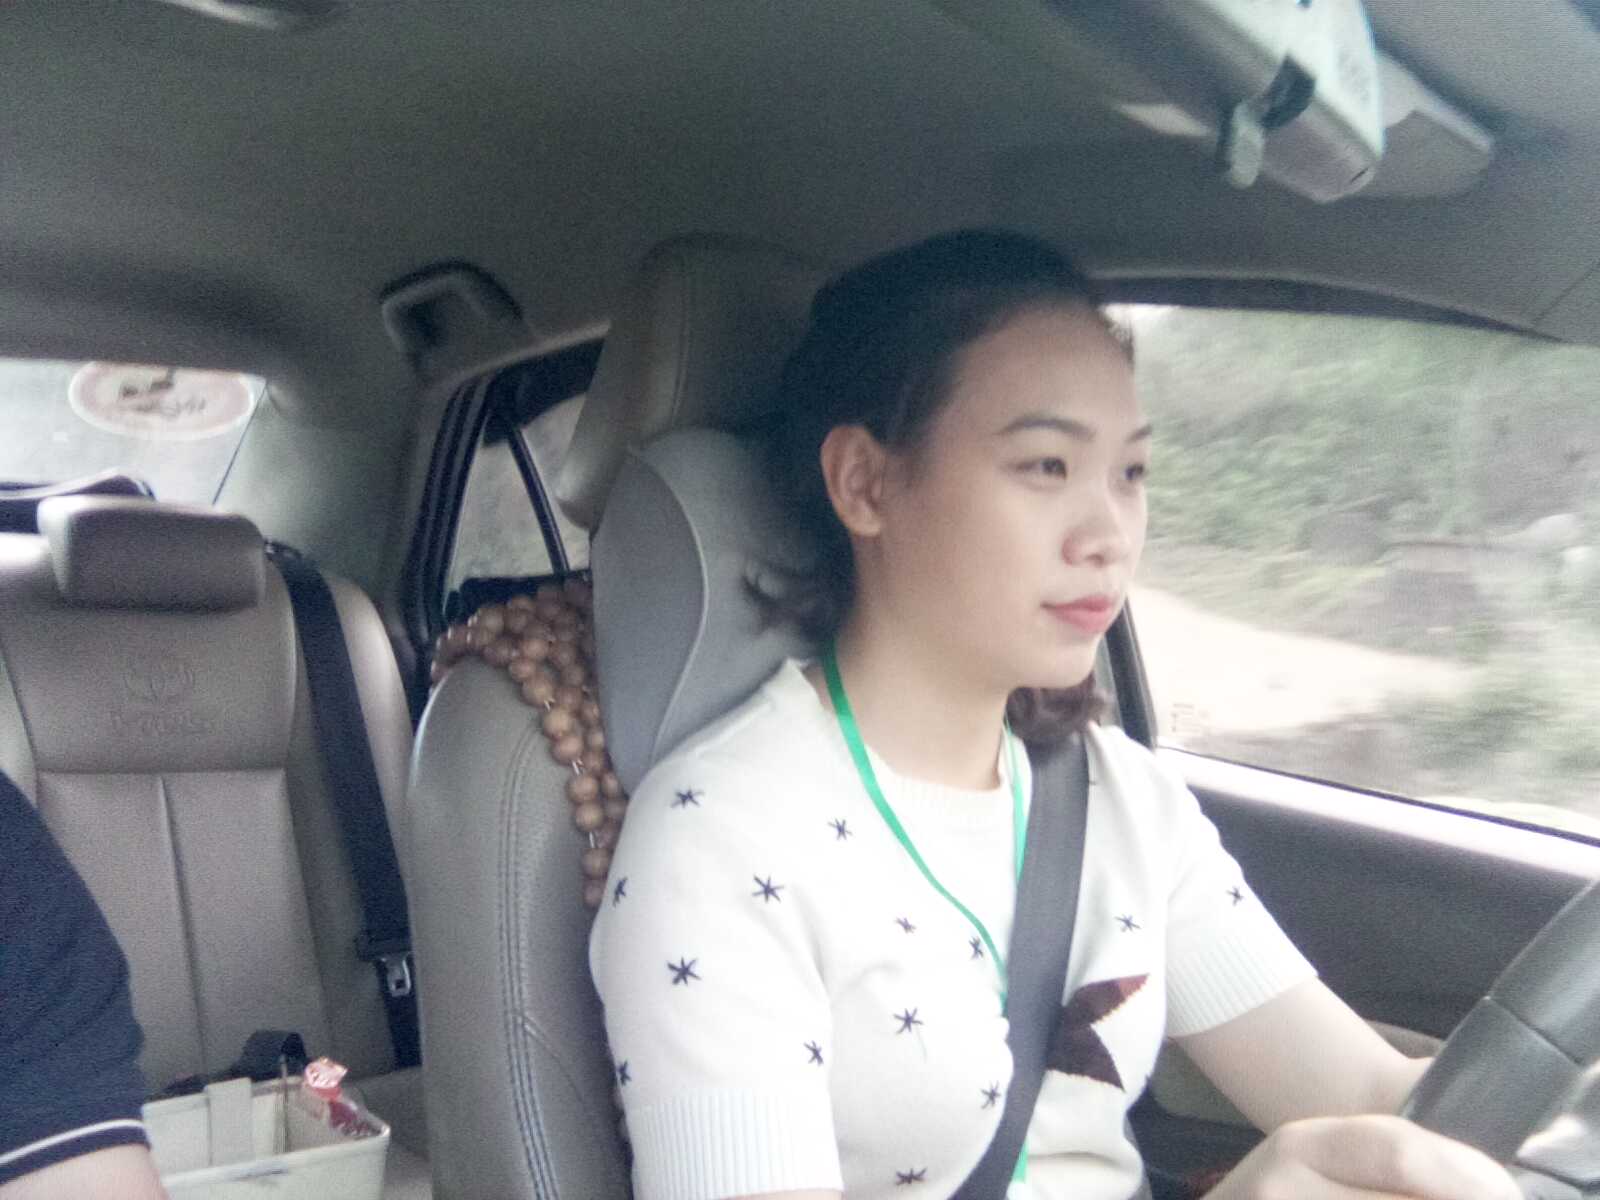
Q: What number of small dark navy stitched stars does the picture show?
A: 14